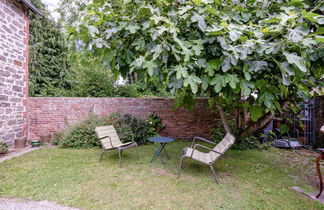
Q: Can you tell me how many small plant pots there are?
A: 3